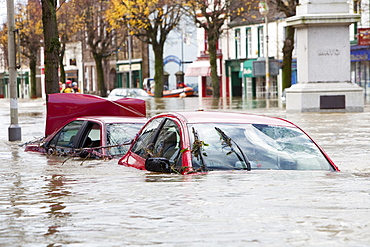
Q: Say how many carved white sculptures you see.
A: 1